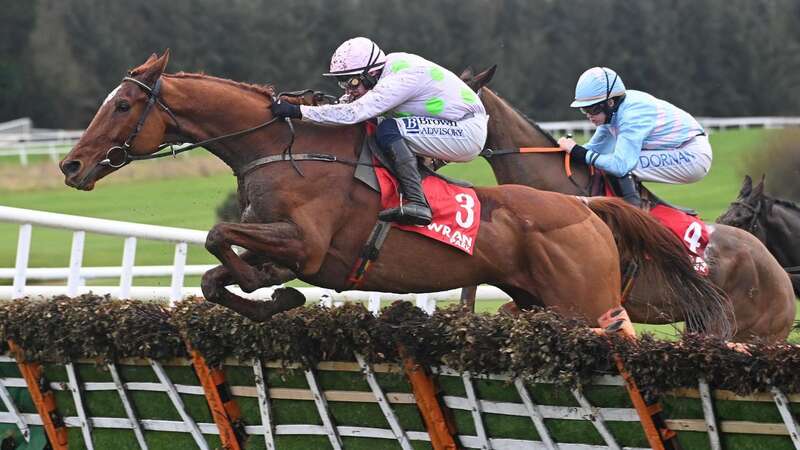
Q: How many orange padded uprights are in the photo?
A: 4